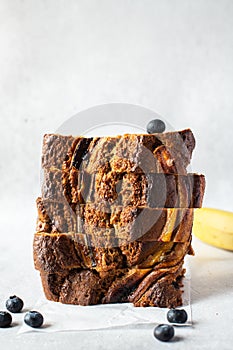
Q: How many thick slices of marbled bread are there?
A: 5